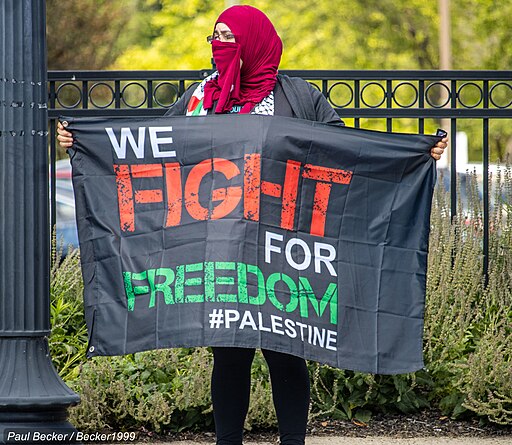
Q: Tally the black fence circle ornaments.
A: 12